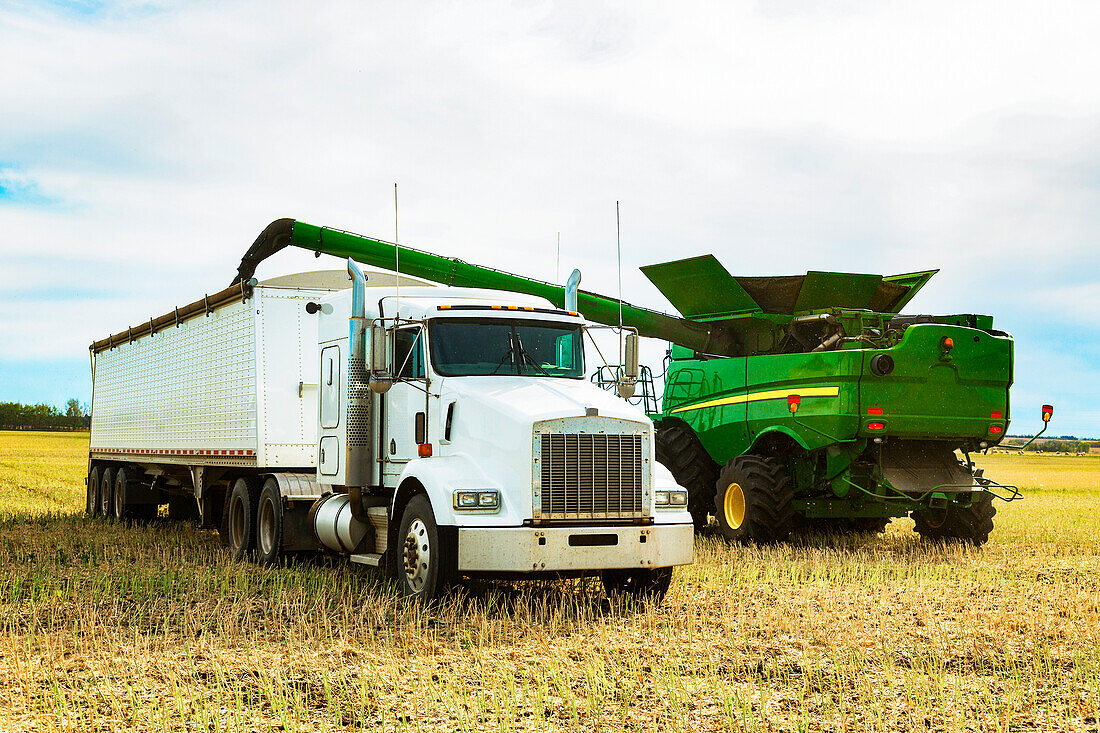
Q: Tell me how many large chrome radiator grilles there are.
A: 1